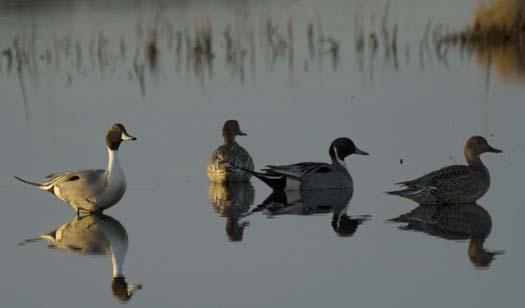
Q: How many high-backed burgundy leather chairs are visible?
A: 0